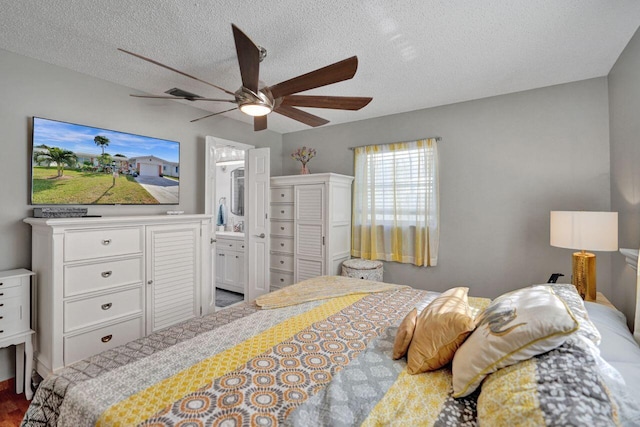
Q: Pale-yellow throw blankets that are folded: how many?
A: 1